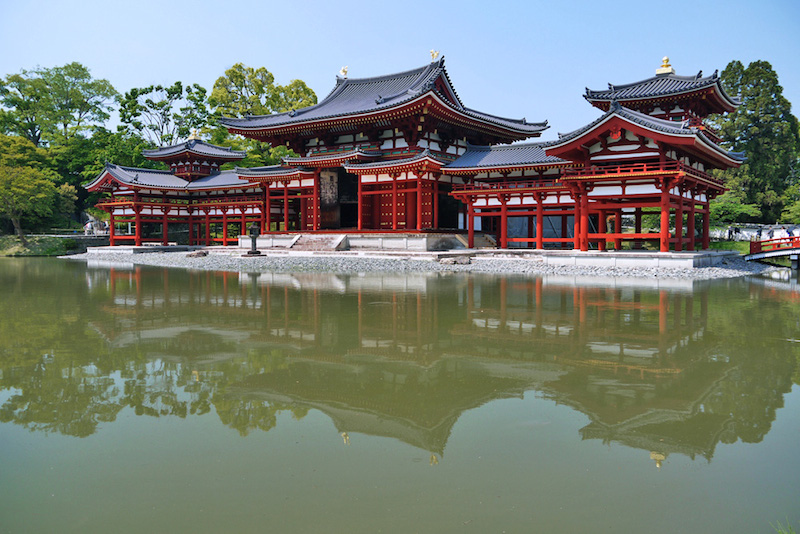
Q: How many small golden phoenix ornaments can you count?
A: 2